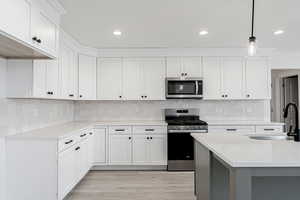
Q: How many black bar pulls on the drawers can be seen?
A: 6